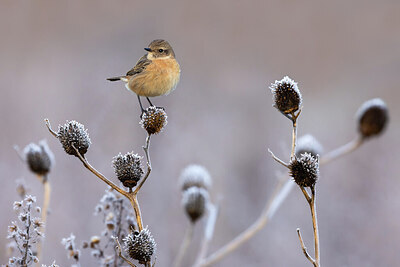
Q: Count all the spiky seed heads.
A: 11